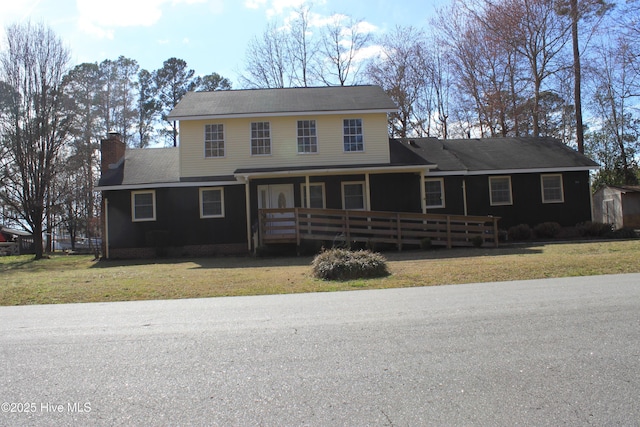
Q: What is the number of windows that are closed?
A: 11